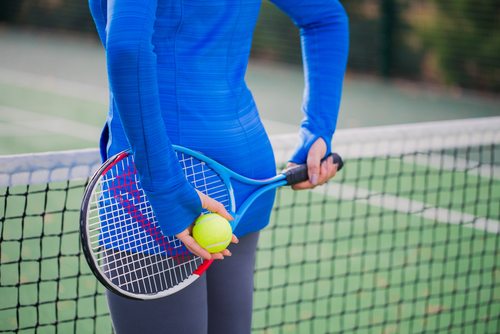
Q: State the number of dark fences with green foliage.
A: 1